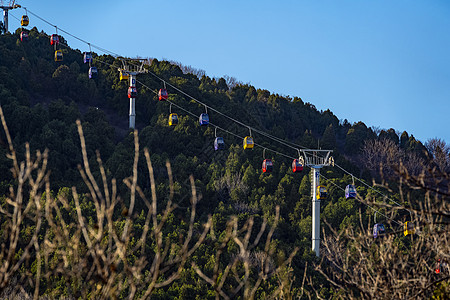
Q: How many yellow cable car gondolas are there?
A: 7